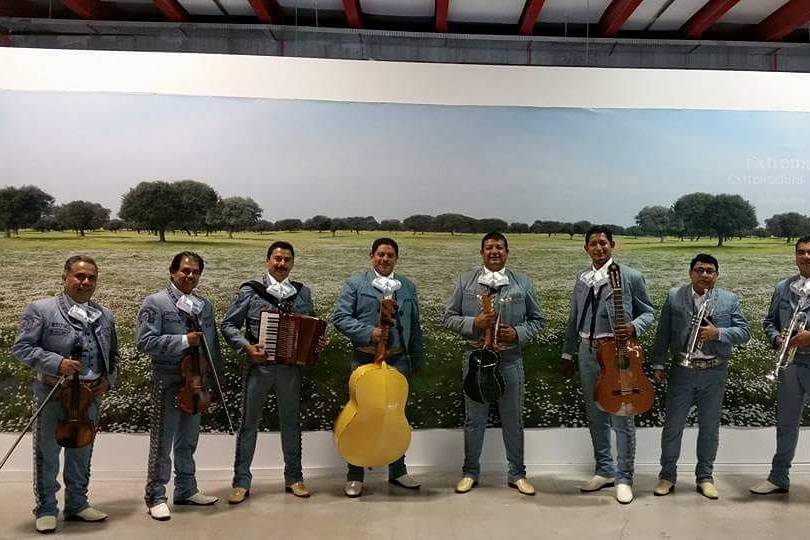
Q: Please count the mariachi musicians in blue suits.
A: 8